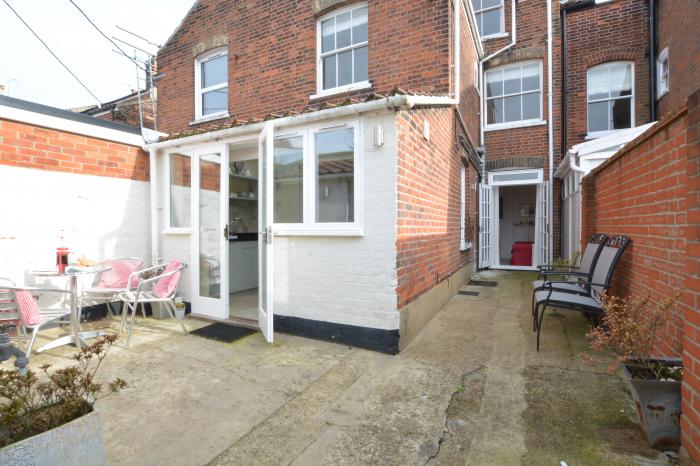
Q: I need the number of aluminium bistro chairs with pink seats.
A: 3